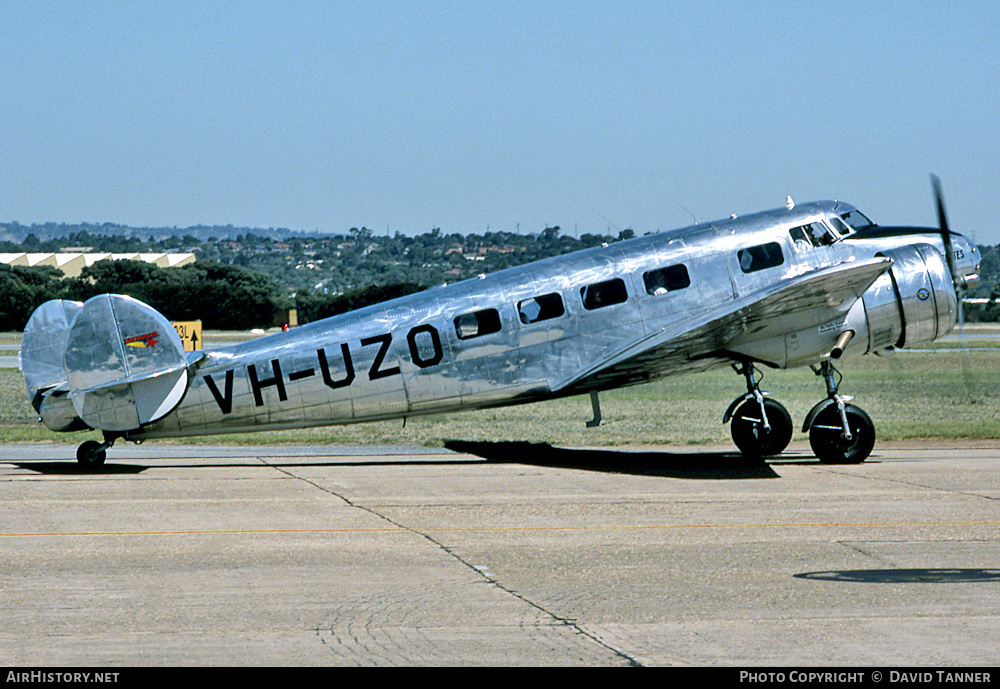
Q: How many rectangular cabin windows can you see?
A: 5